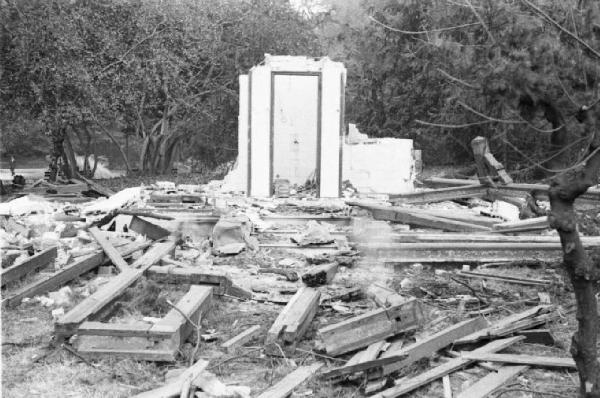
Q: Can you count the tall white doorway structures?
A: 1